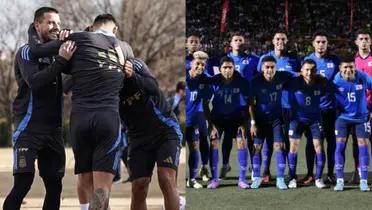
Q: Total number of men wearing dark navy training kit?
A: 3